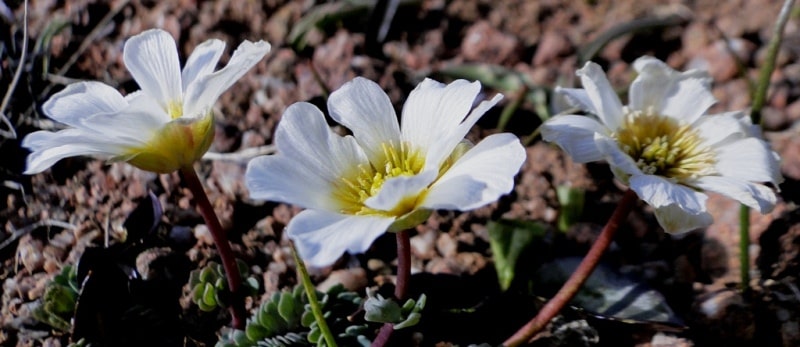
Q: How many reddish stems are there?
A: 3